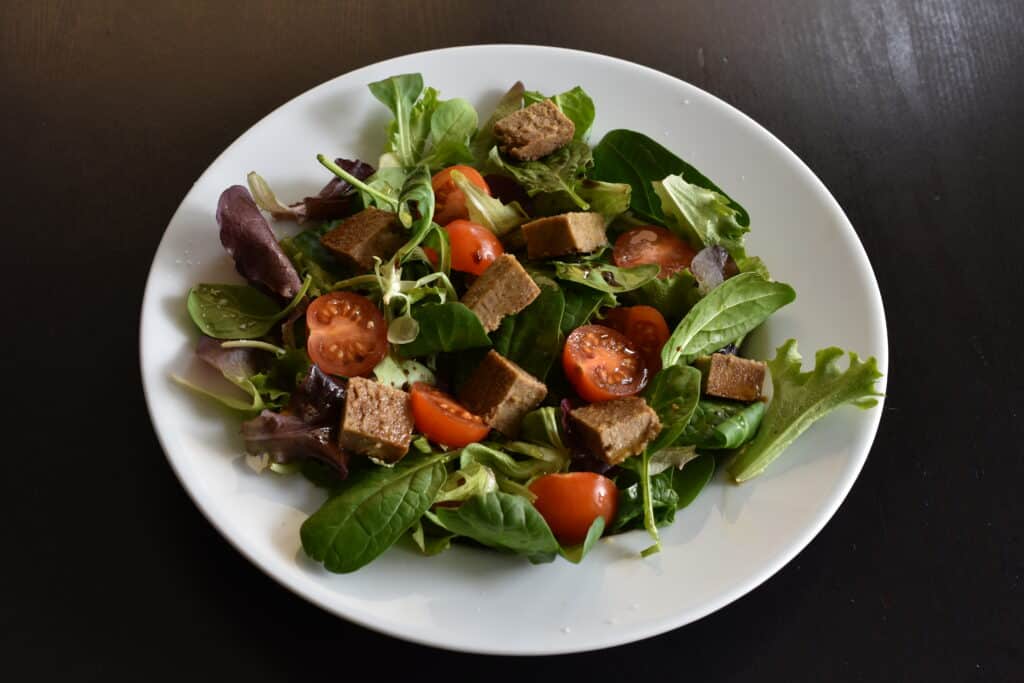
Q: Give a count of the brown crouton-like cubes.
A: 8